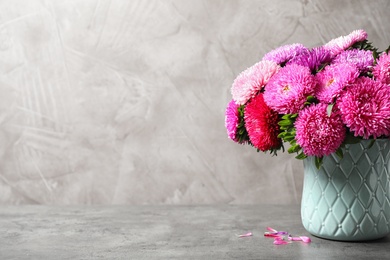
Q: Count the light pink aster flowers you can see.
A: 2